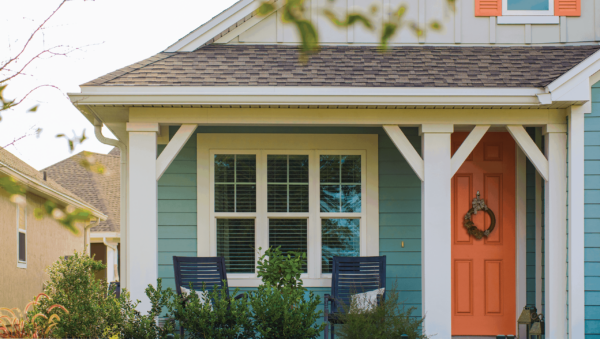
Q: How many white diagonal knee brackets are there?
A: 4